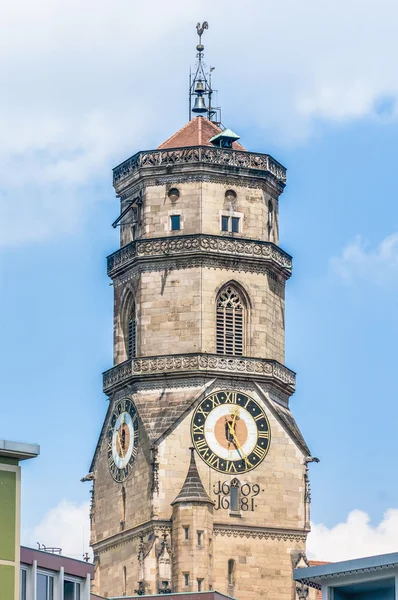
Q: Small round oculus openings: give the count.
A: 2